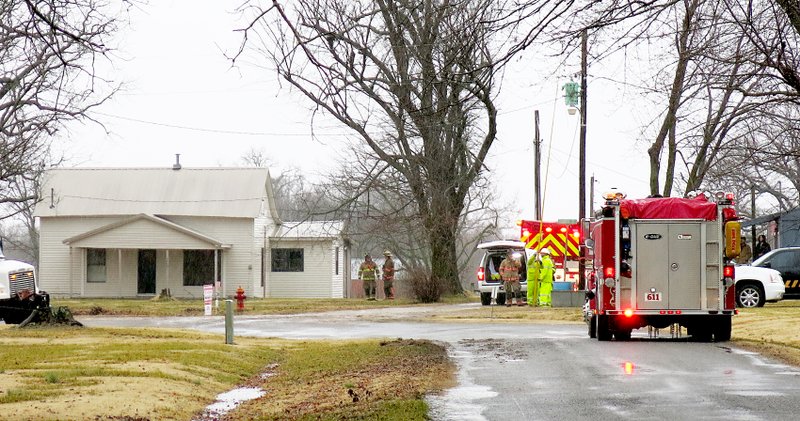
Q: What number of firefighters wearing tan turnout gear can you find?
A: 3